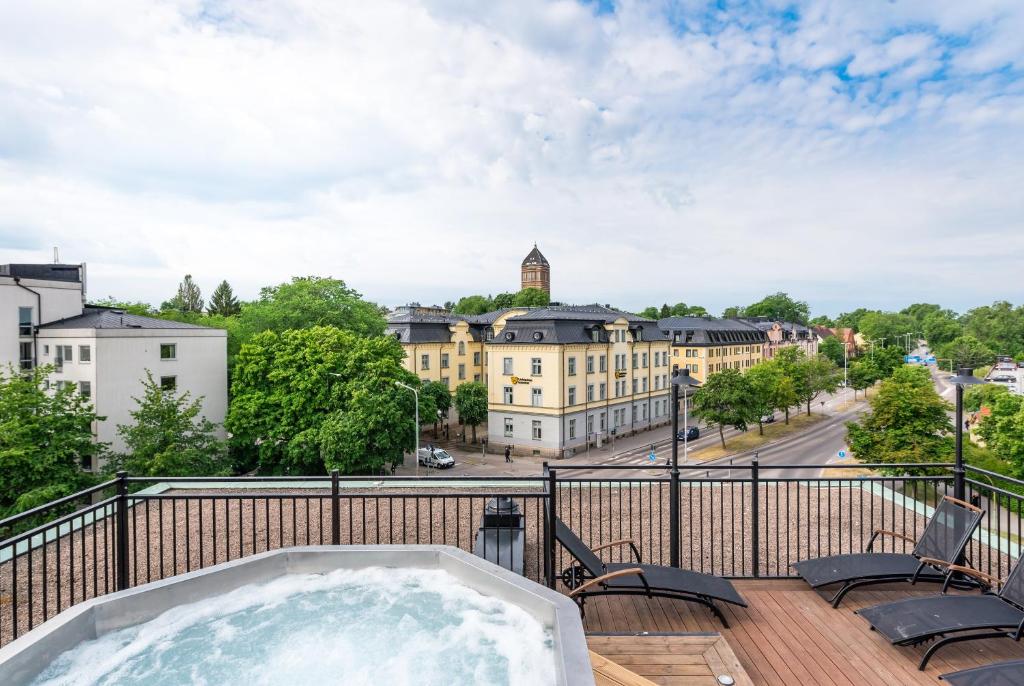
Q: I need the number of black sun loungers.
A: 4